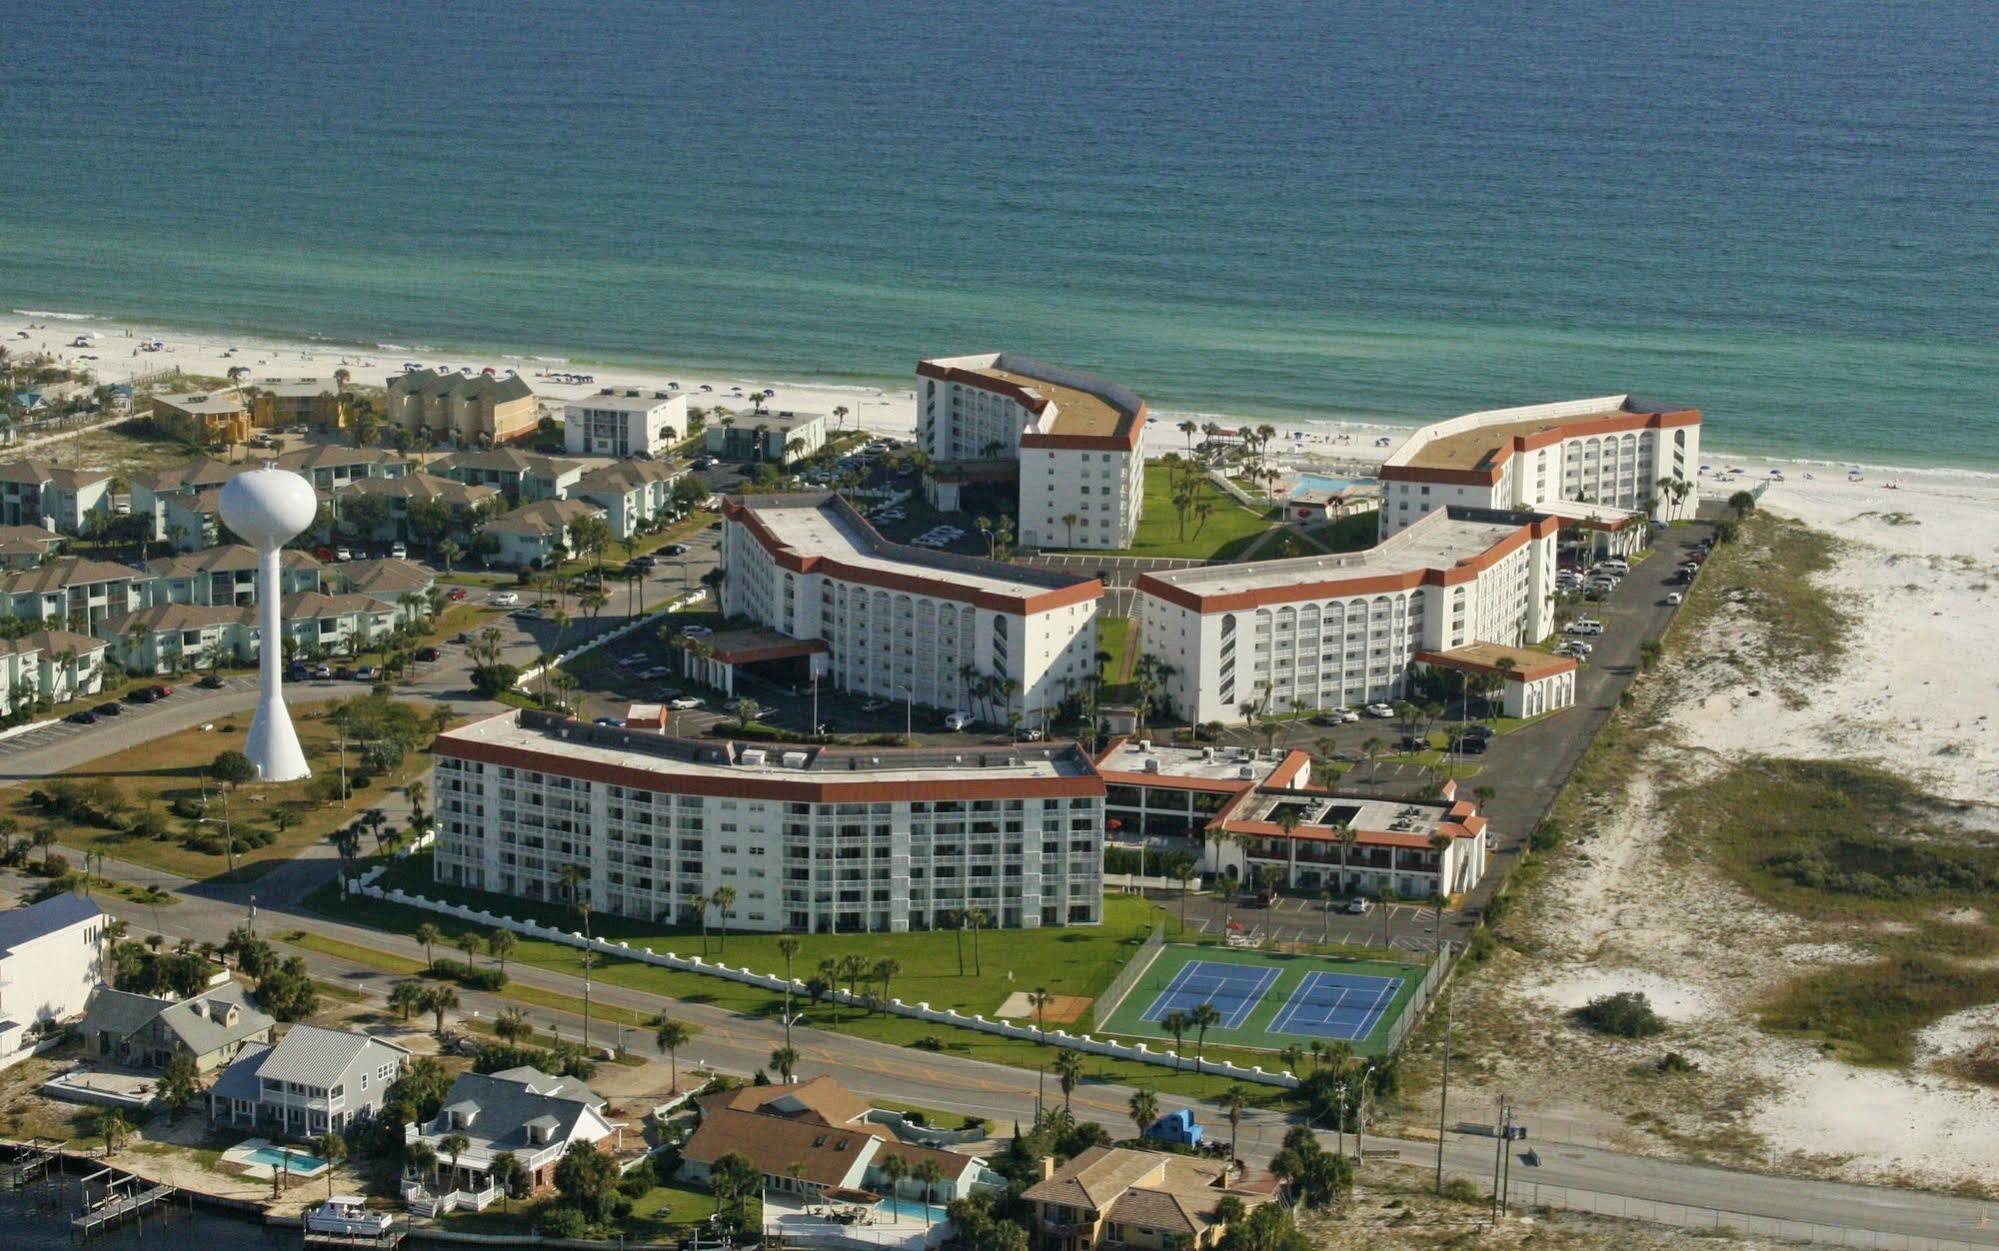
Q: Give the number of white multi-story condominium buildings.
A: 5